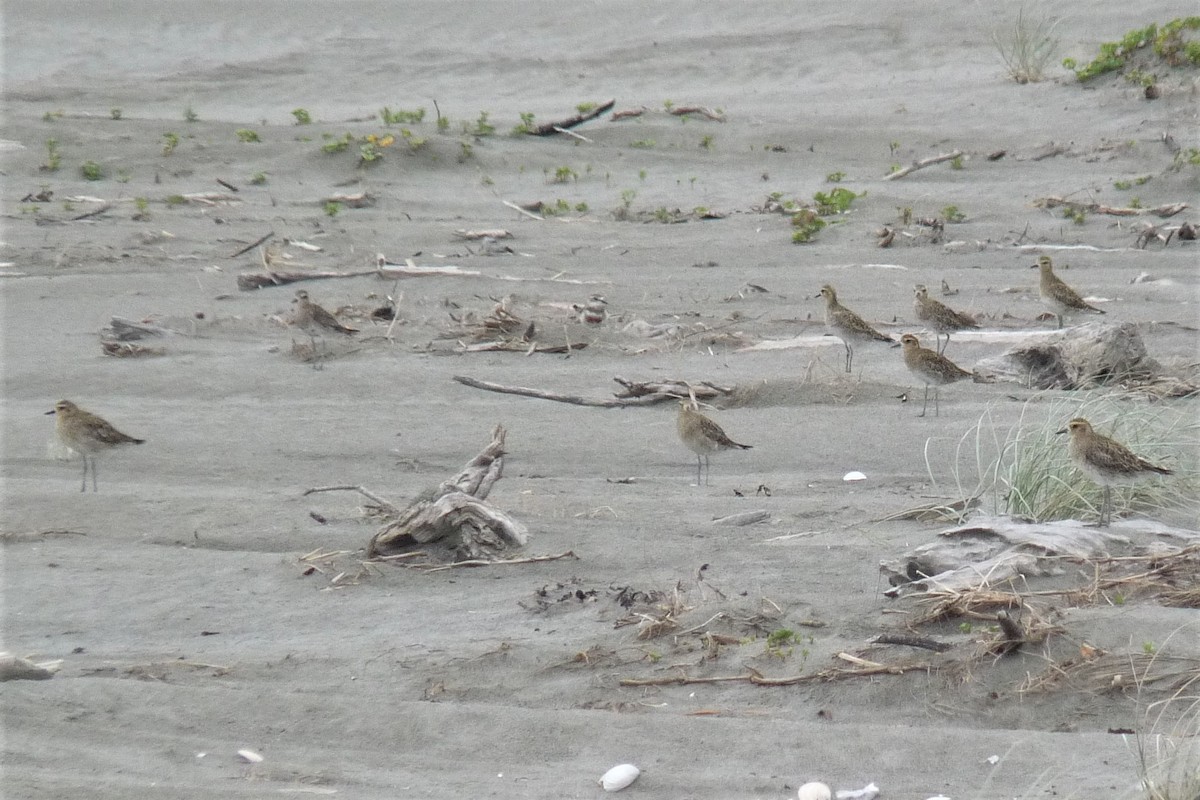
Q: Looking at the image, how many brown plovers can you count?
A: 8